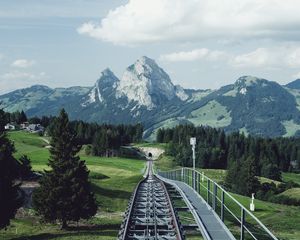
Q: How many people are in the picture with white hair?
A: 0